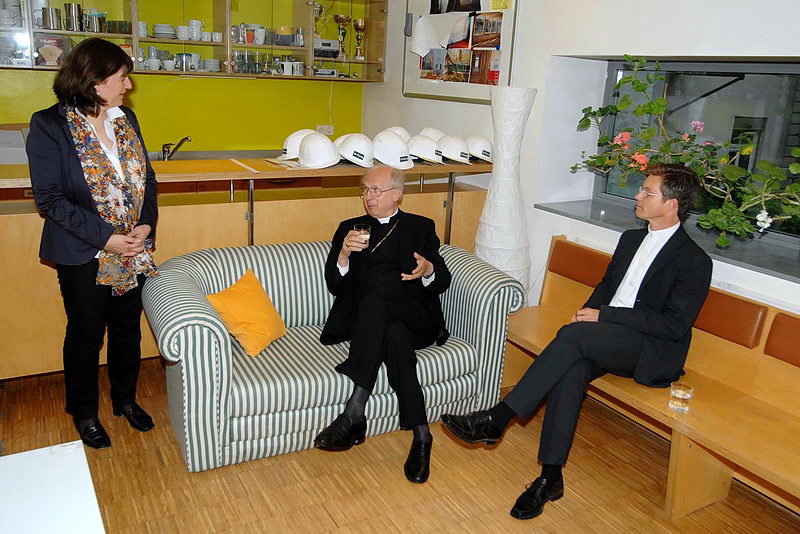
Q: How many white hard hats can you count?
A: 10